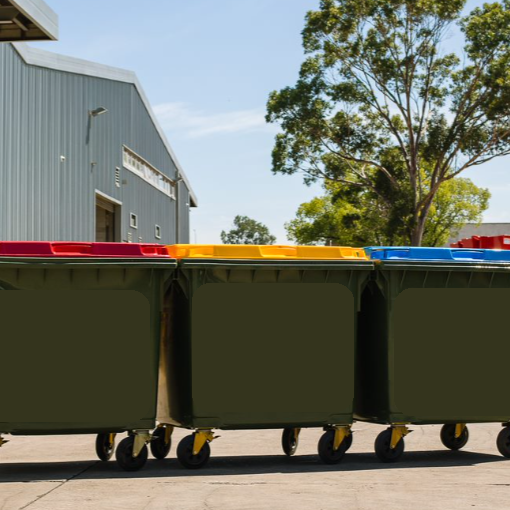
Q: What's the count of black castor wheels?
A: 9